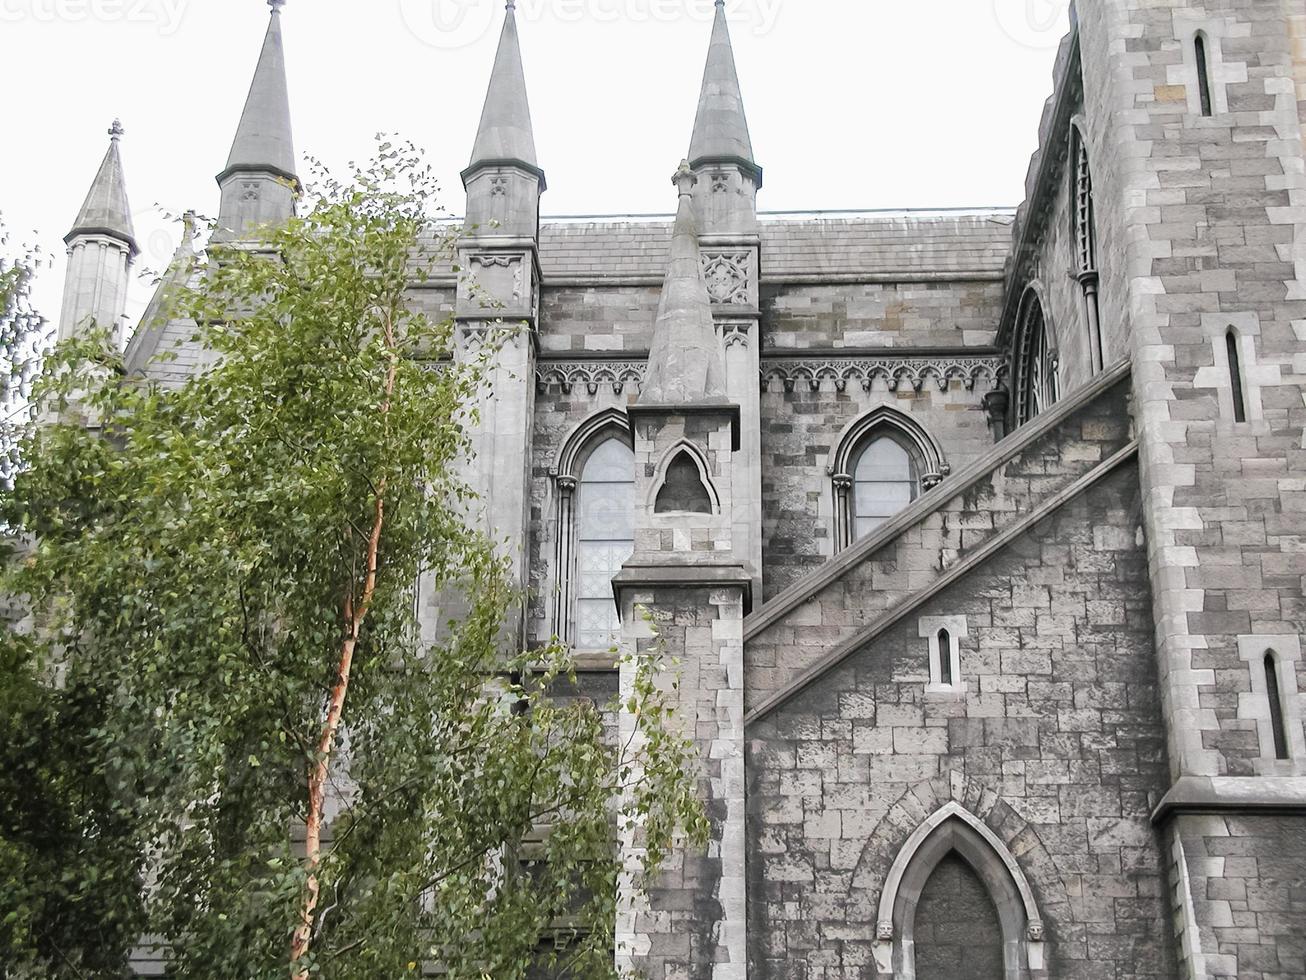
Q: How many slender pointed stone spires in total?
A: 5